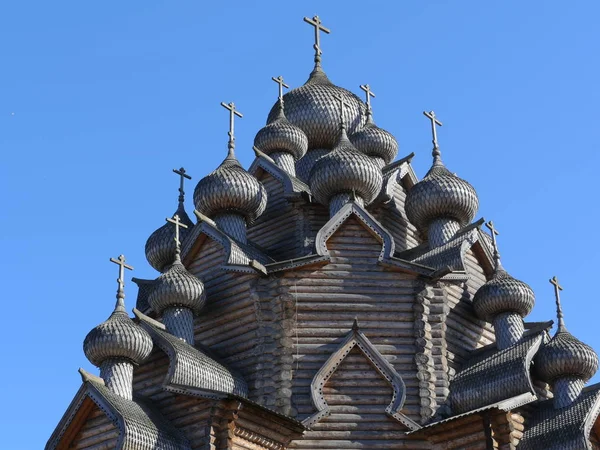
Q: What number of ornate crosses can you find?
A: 11